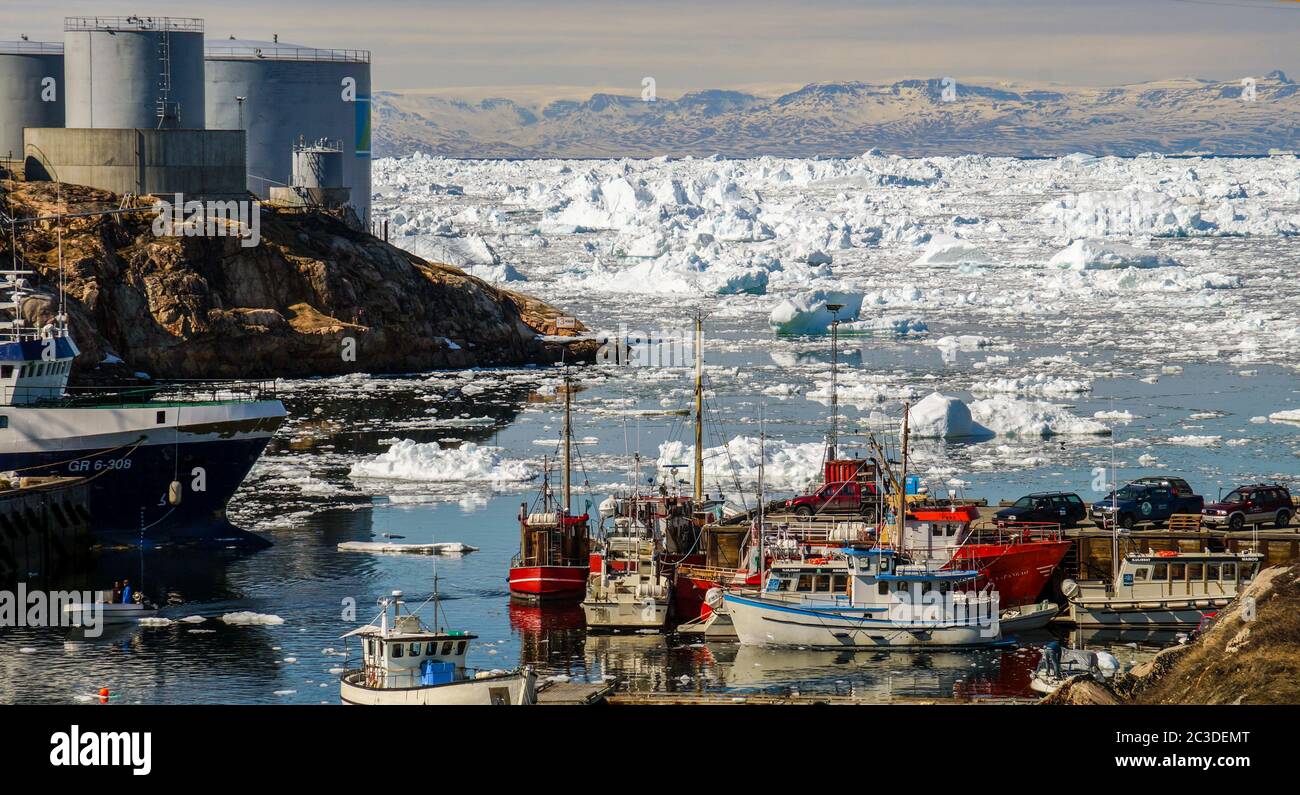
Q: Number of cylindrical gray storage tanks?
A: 4